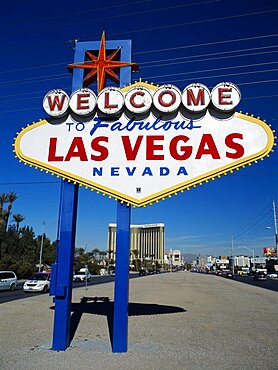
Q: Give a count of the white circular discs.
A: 7